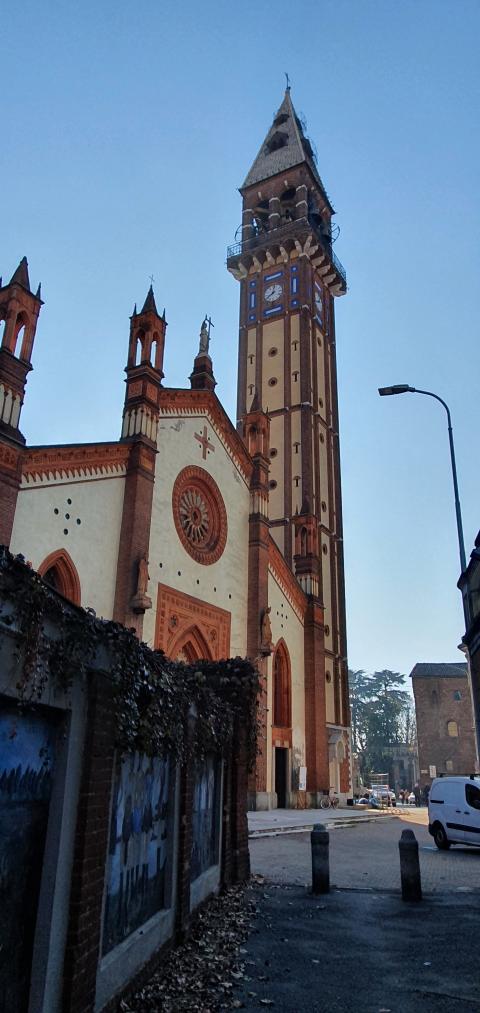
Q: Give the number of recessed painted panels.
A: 3